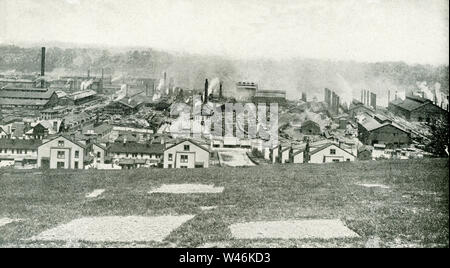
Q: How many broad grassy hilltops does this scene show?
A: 1